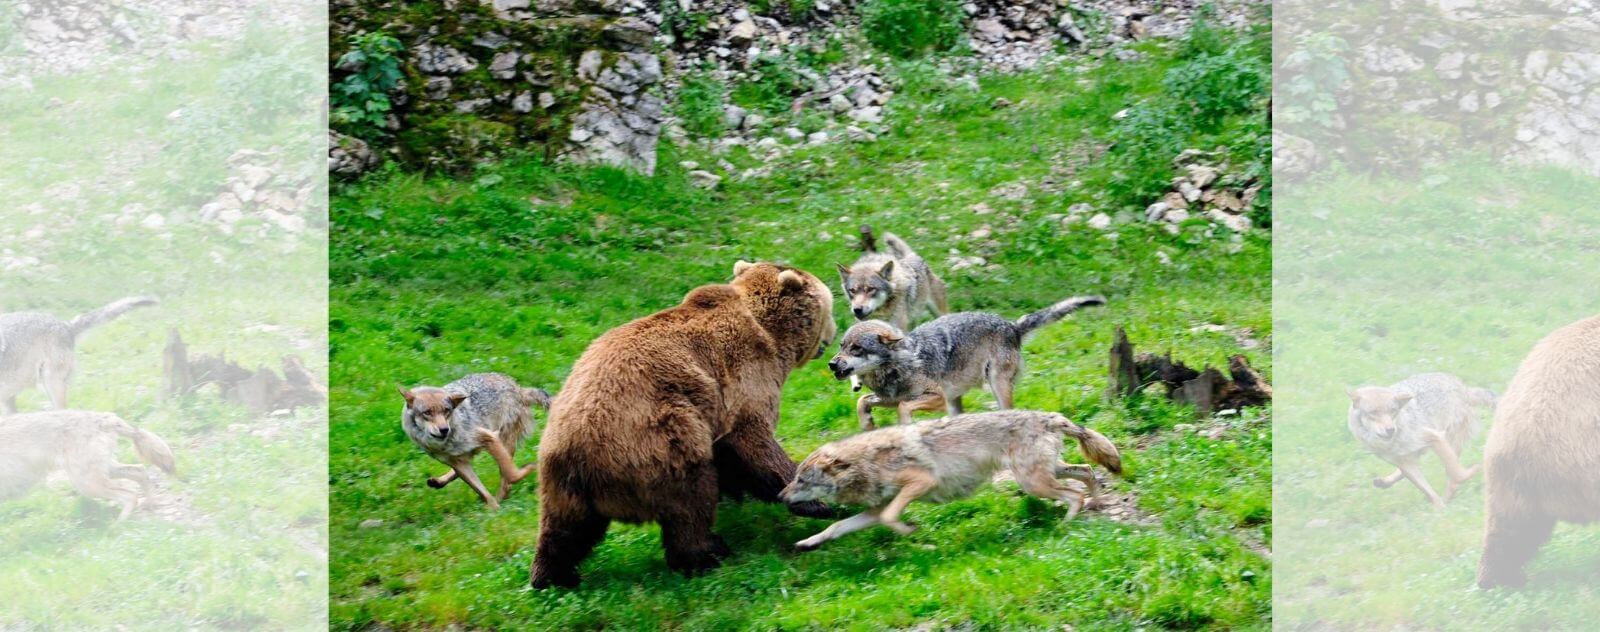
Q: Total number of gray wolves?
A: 4